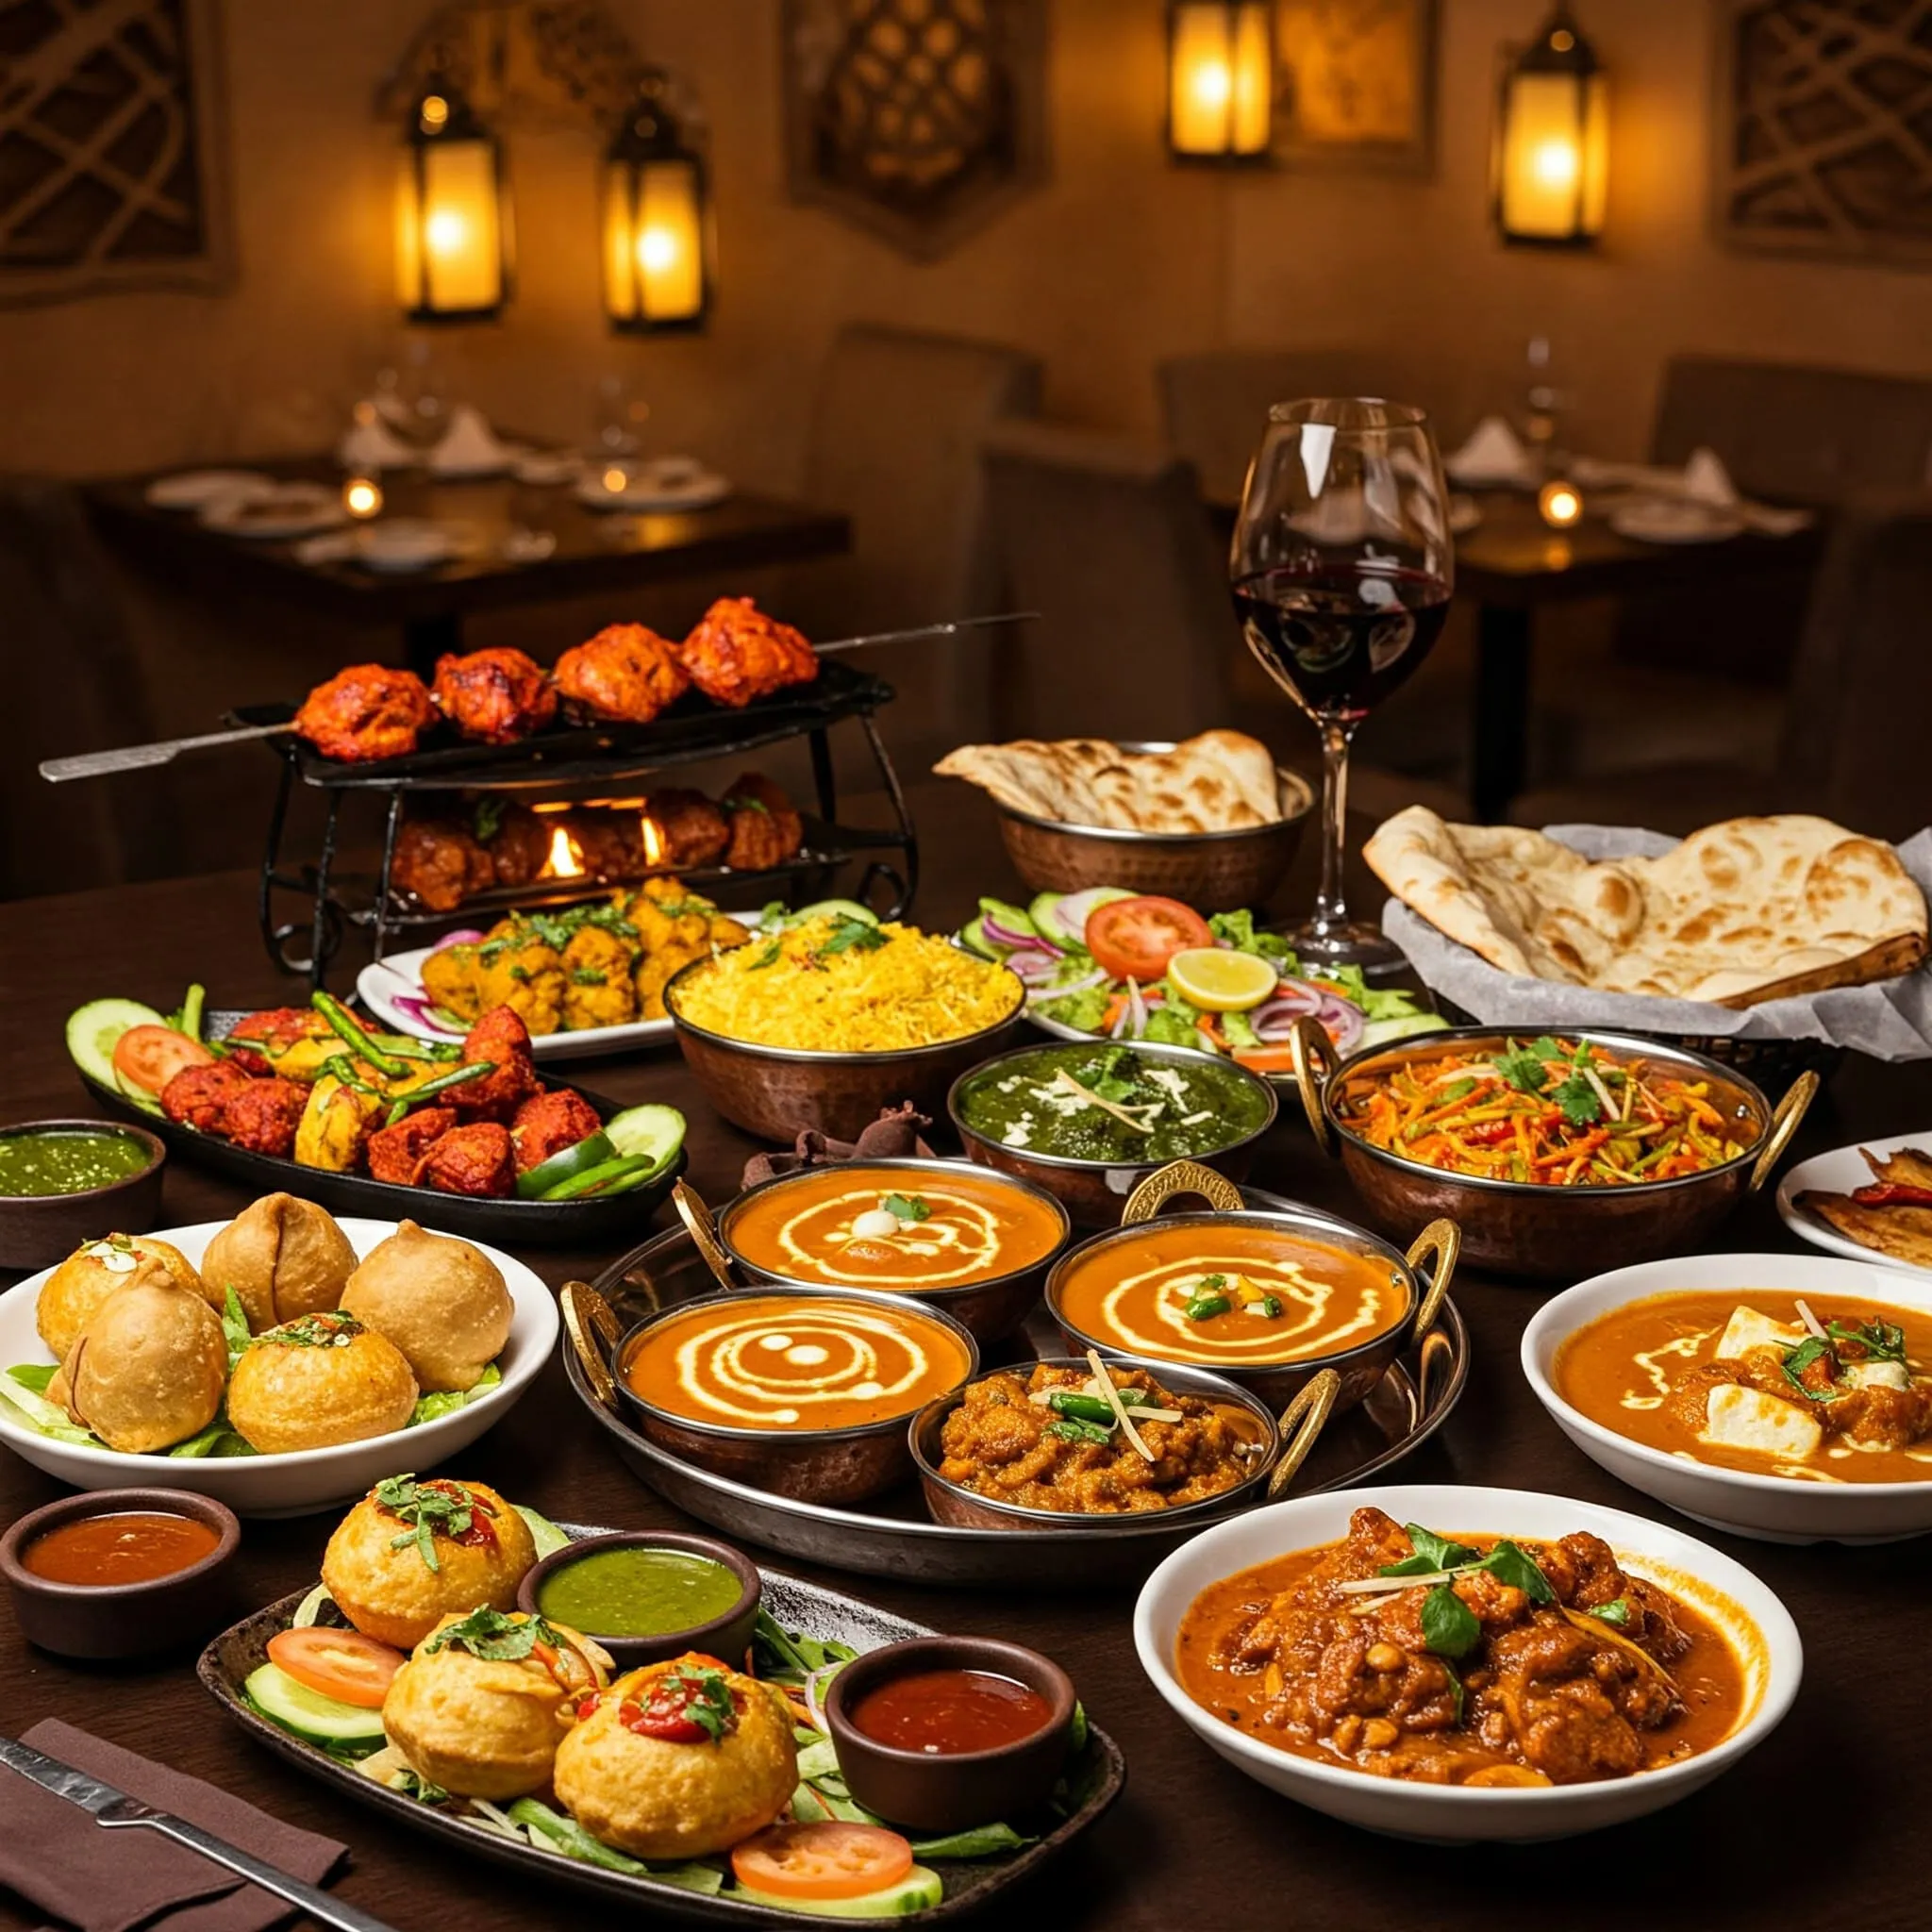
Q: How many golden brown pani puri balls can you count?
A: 5